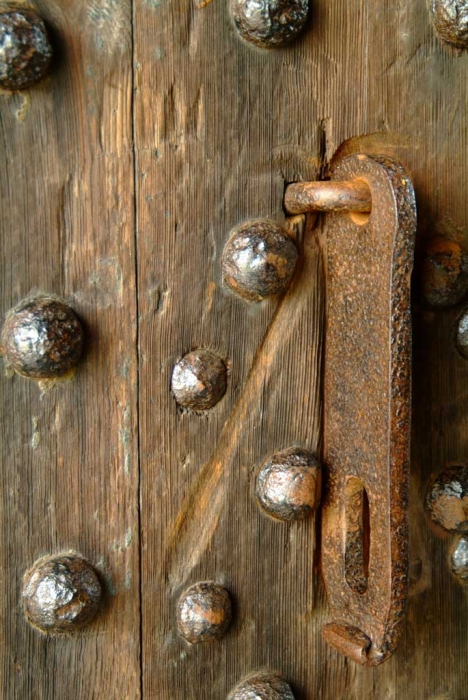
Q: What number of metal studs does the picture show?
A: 14